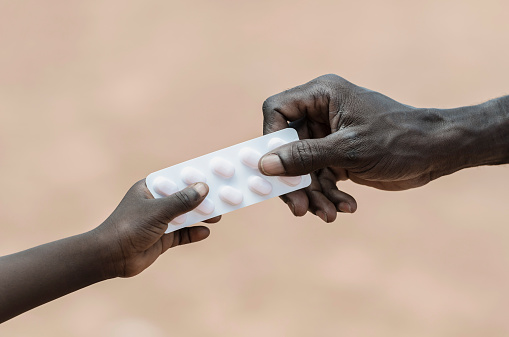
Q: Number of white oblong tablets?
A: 10